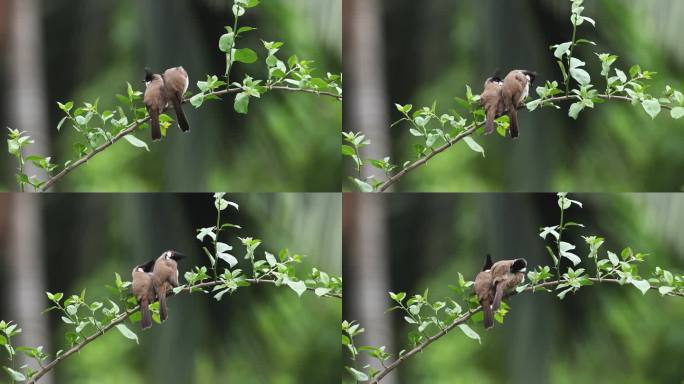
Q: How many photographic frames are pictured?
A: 4